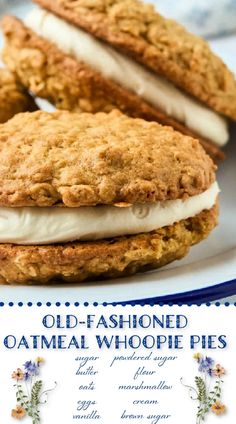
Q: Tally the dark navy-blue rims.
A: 1